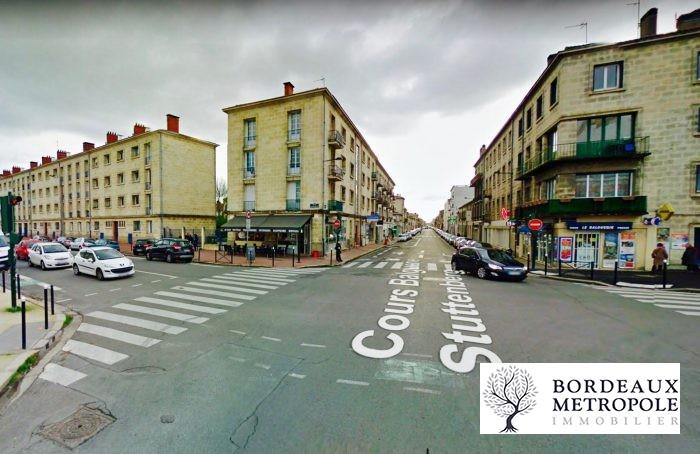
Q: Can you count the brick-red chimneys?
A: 10